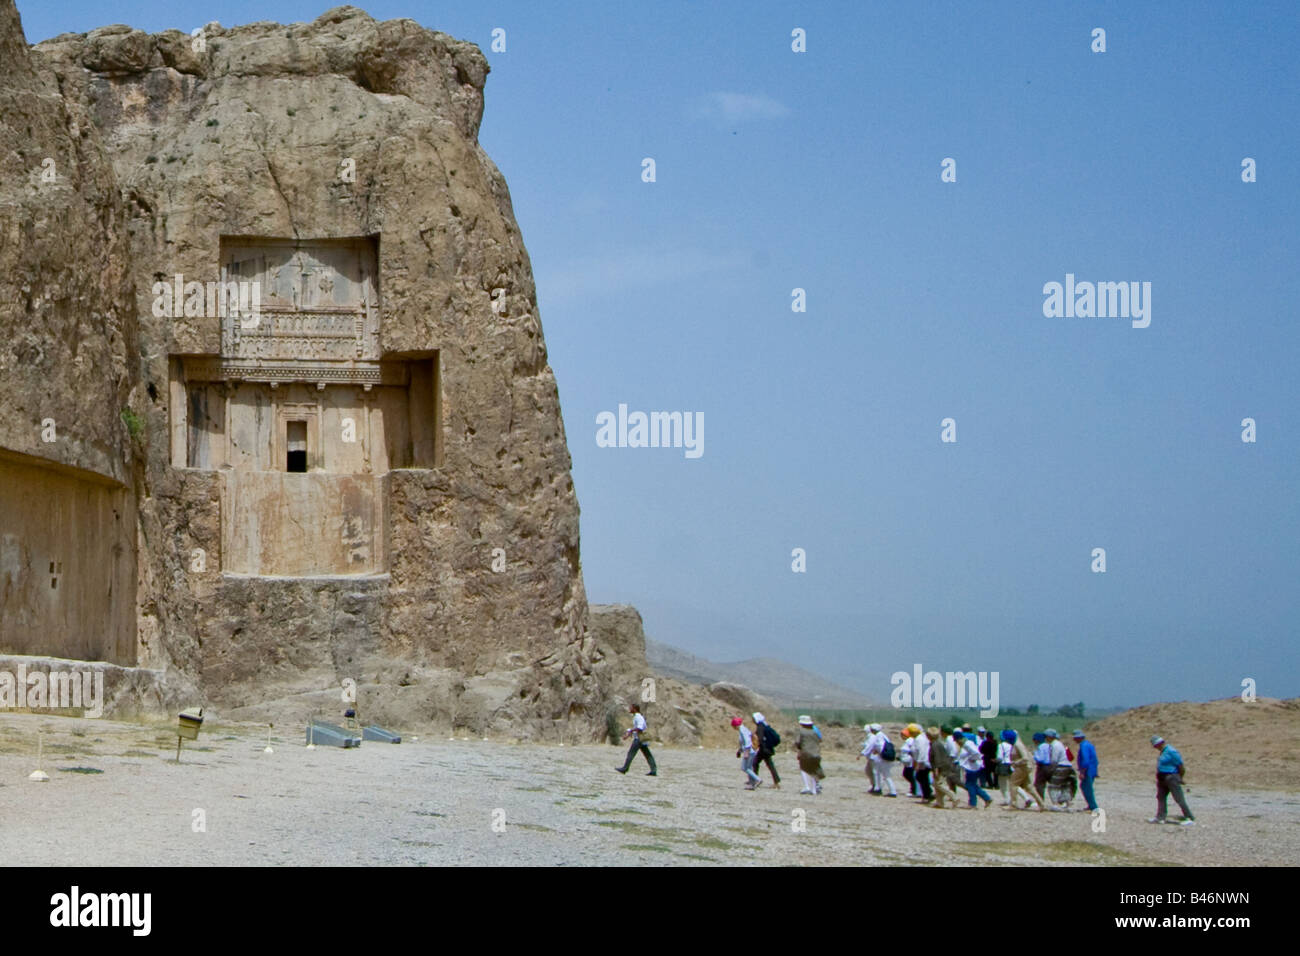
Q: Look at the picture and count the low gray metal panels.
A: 2